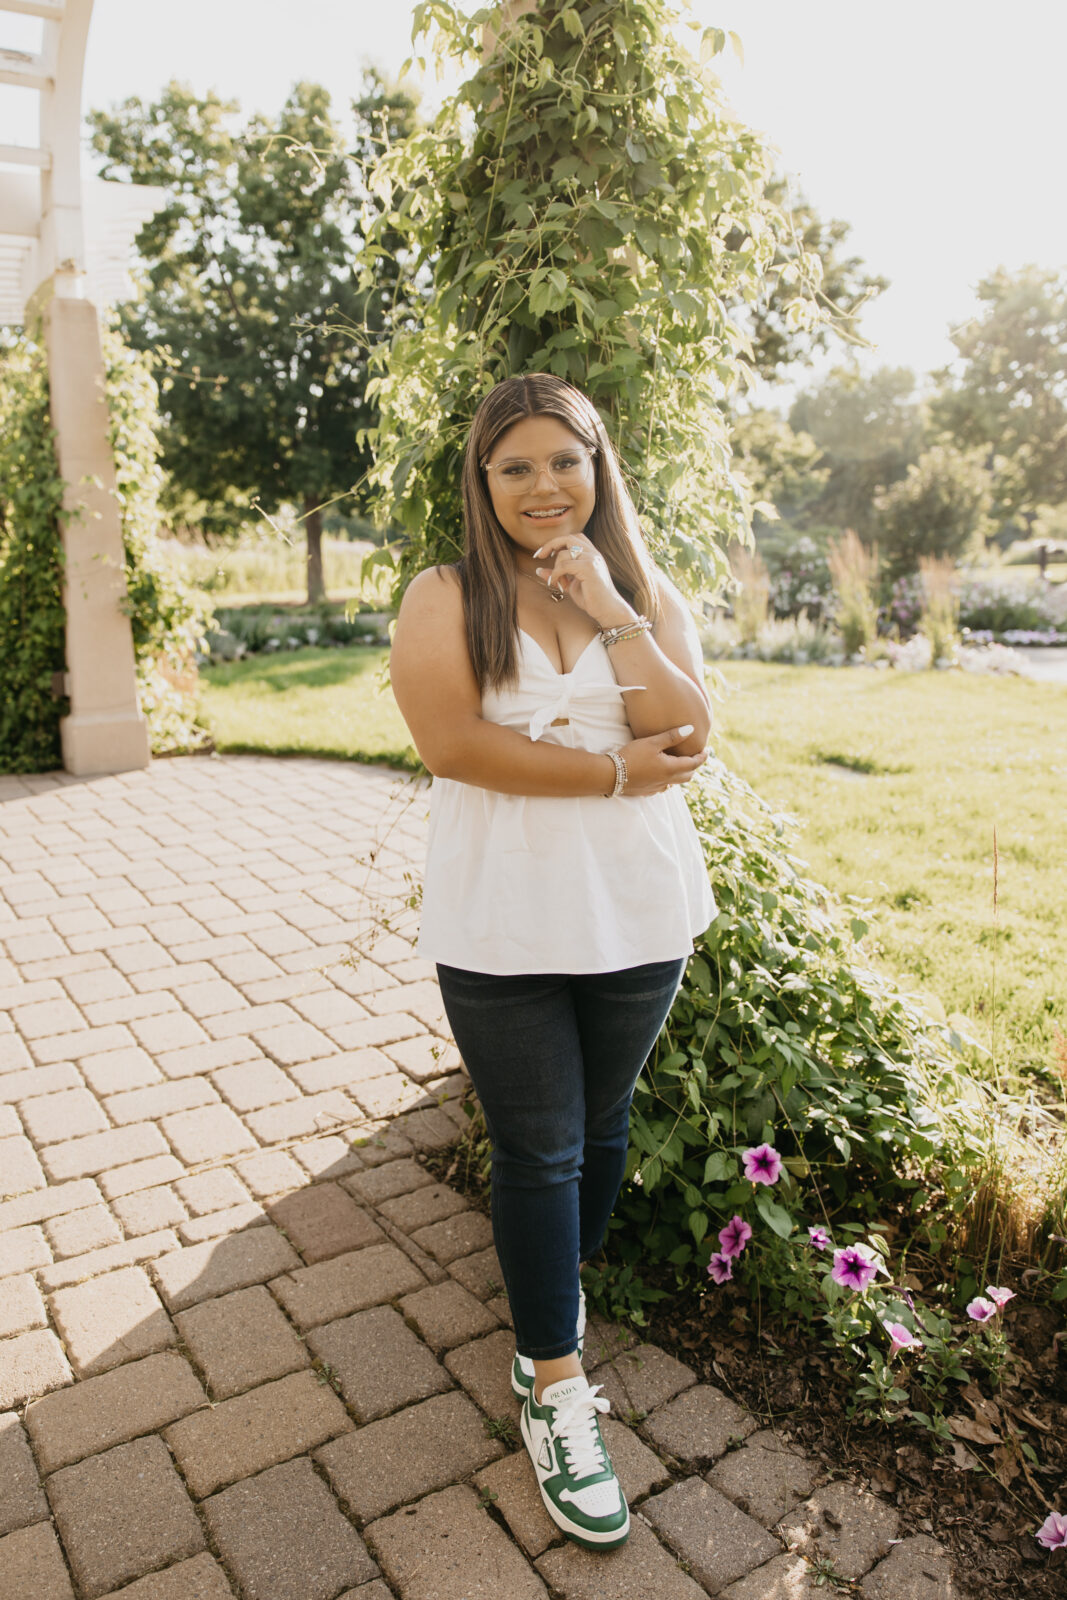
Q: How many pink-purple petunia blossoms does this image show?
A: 9